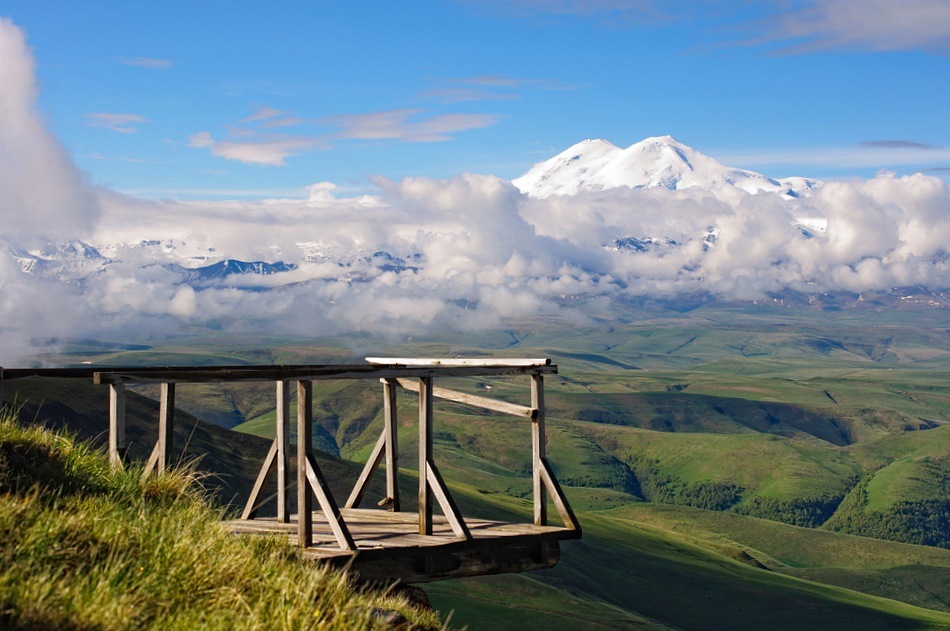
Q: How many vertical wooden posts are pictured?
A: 7